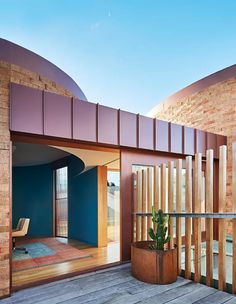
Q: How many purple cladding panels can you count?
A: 12